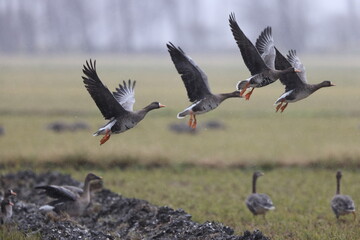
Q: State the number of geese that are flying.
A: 4